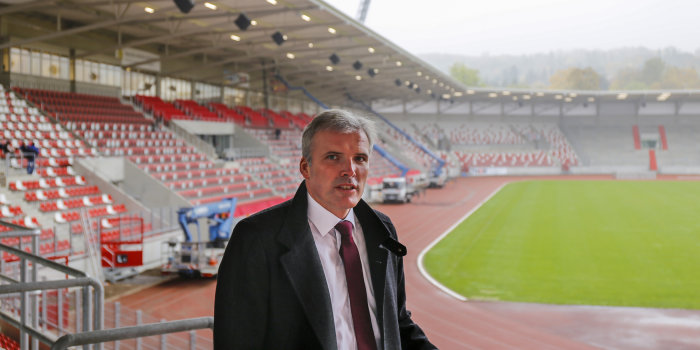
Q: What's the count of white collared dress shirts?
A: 1